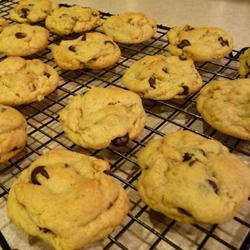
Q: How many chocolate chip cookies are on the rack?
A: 15